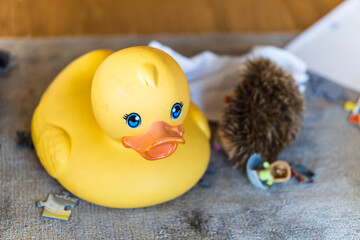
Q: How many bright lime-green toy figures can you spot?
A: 1